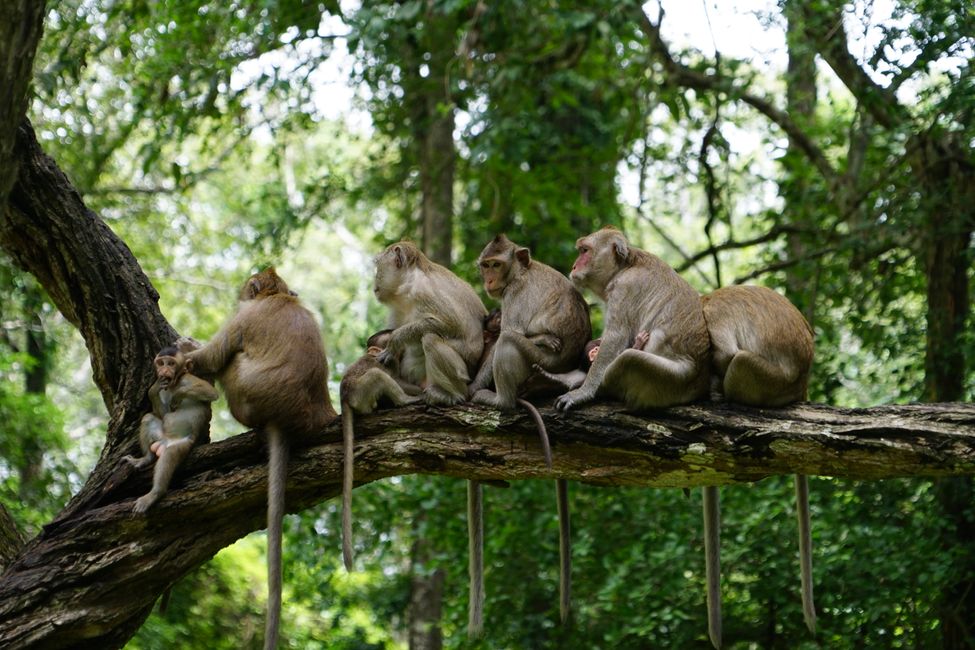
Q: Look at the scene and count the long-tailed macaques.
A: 9